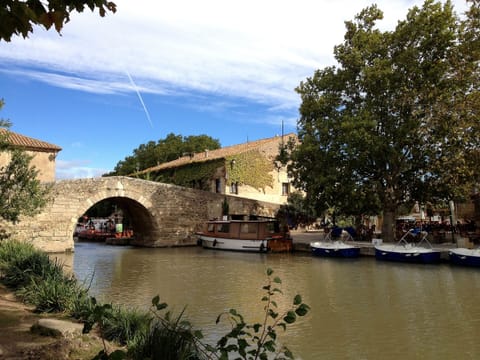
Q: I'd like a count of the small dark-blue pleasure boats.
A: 3